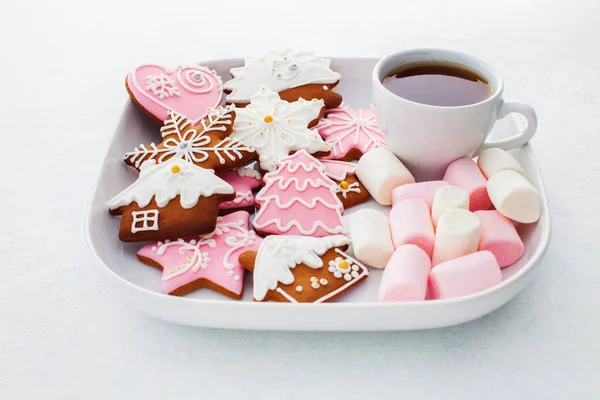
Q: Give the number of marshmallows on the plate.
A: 12